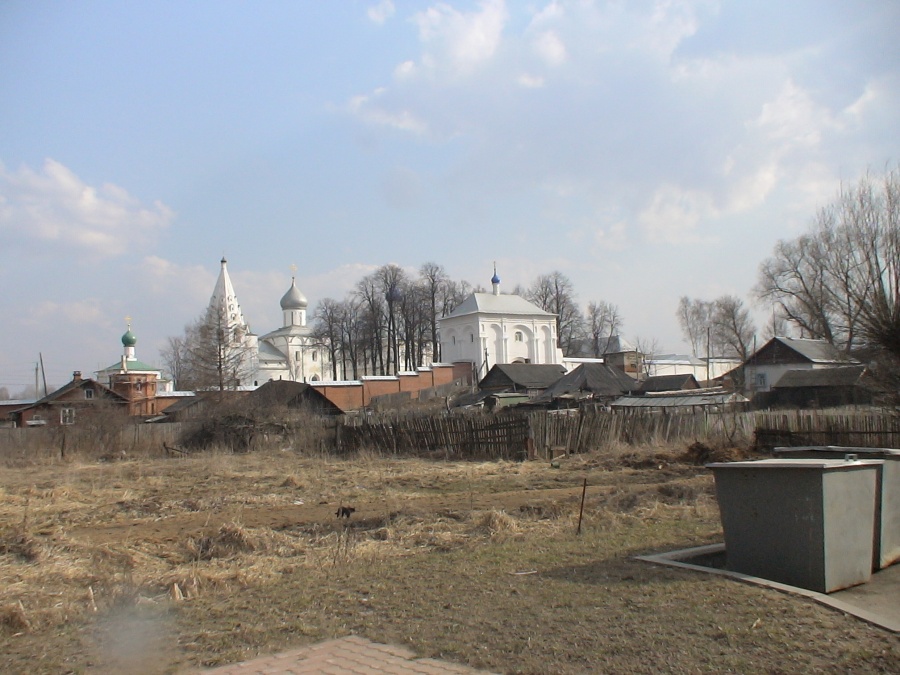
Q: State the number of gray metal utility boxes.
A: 2